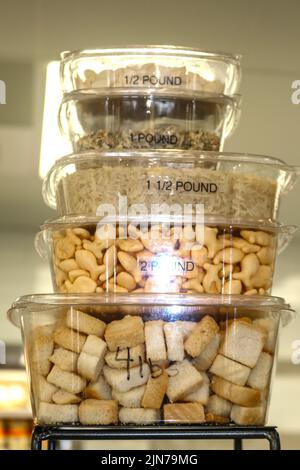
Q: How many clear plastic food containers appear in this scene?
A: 5